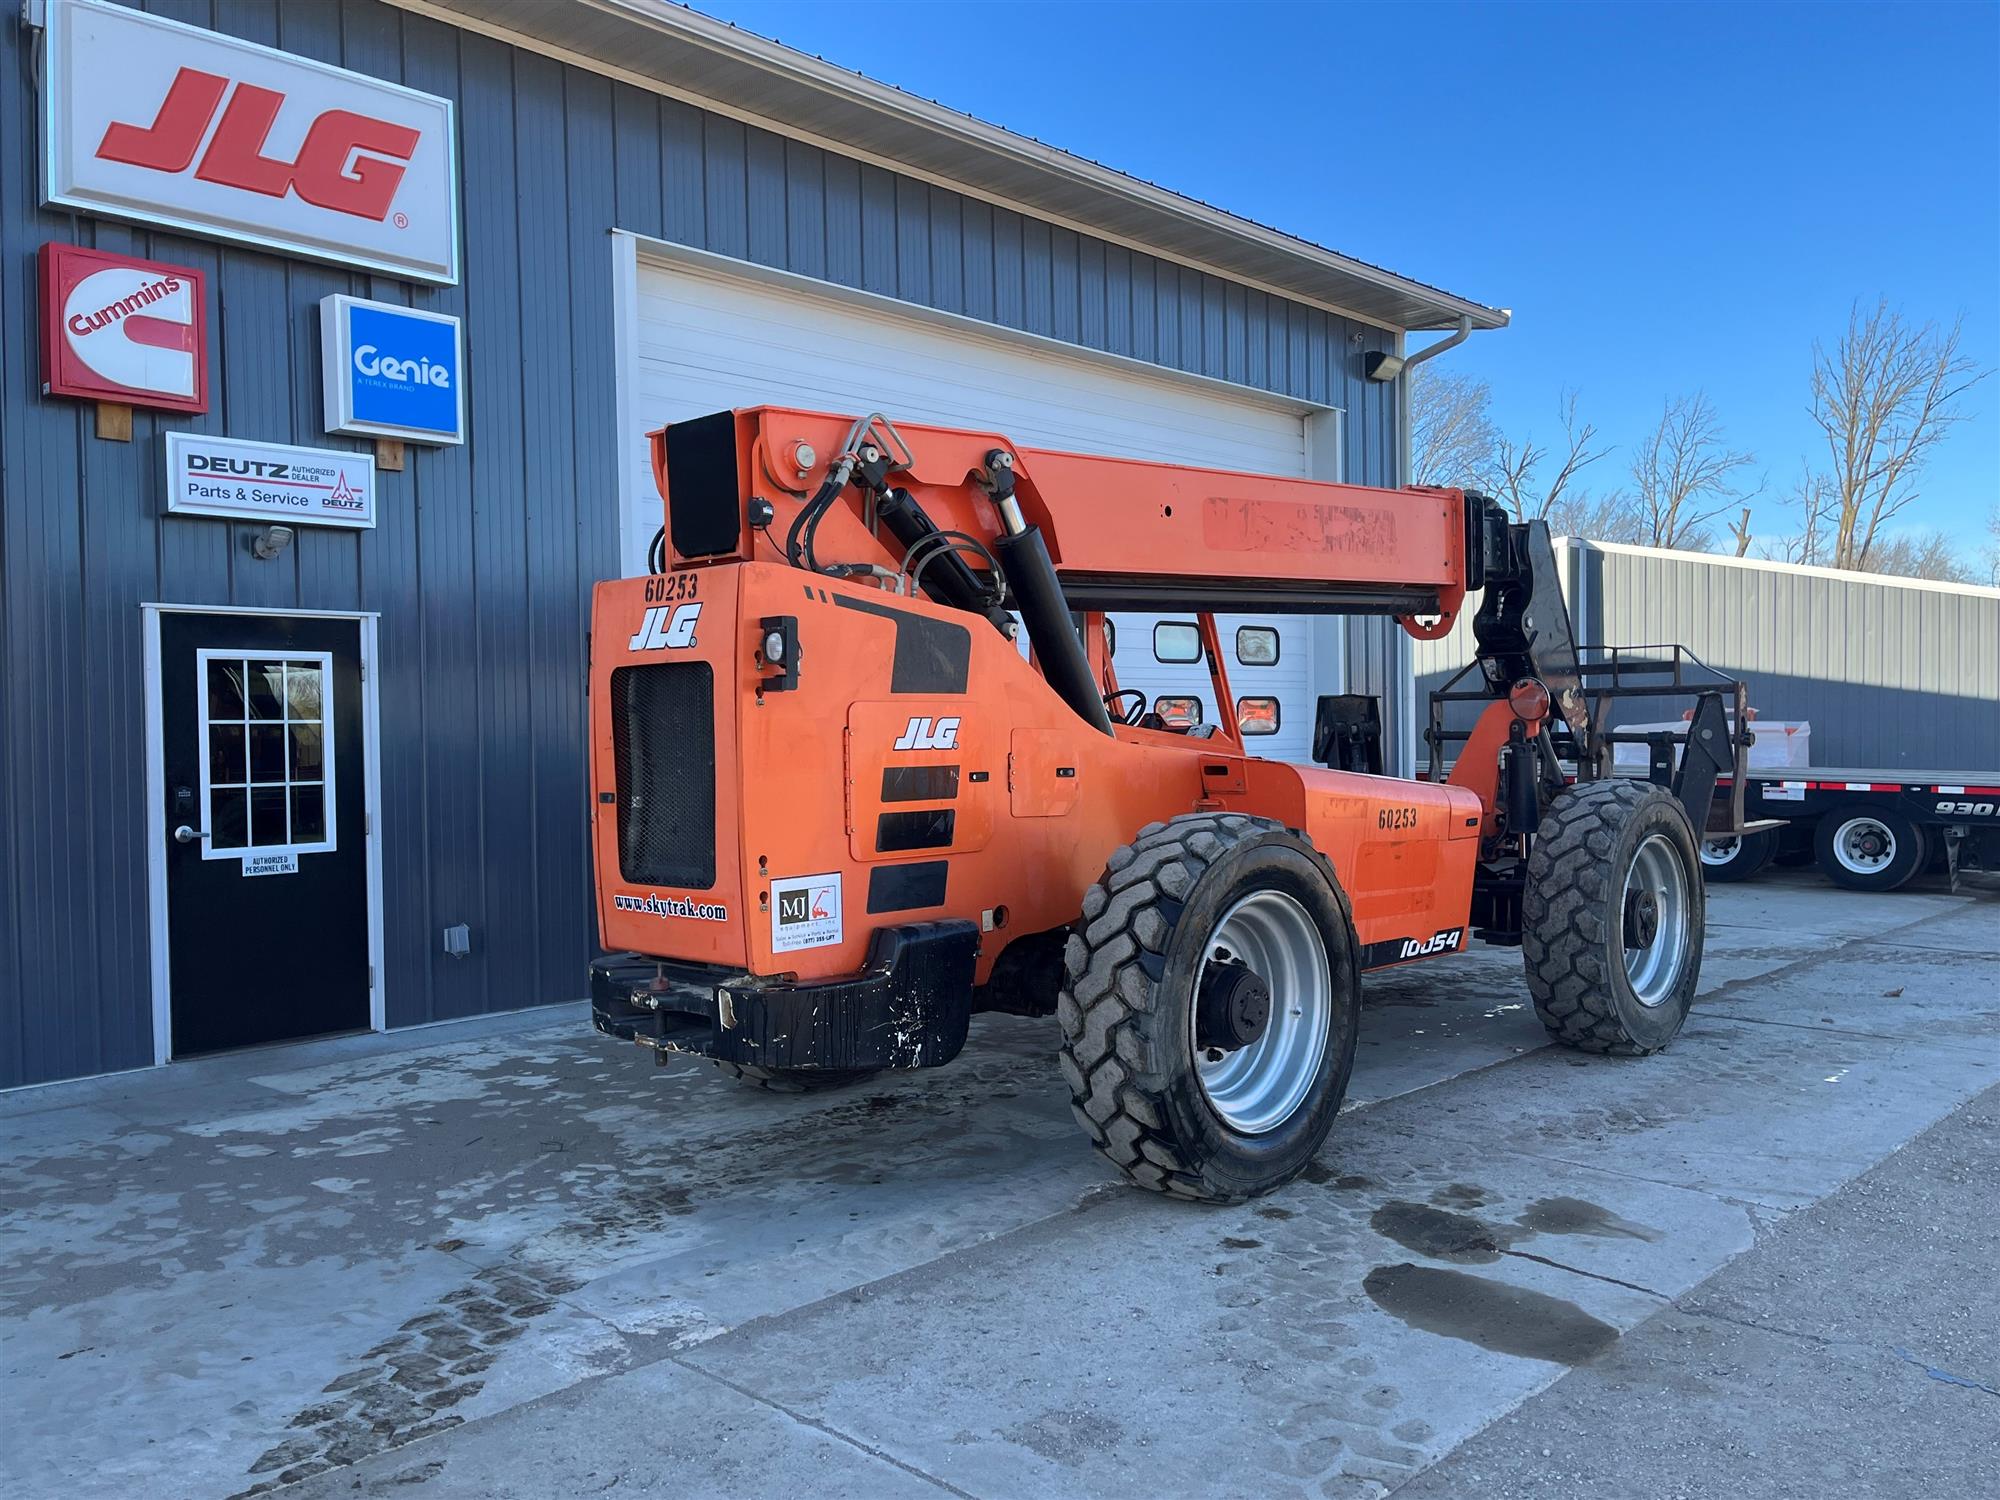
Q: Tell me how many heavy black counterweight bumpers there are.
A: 1